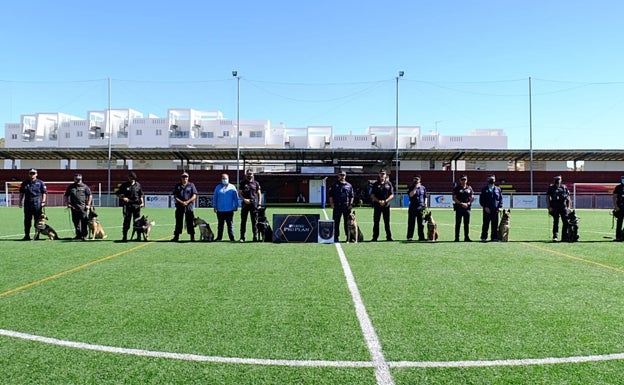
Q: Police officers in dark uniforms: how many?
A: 12